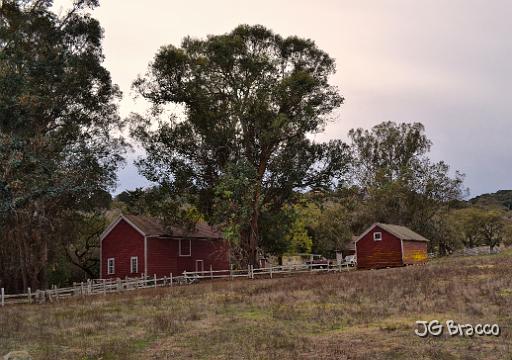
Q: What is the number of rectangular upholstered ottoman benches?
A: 0